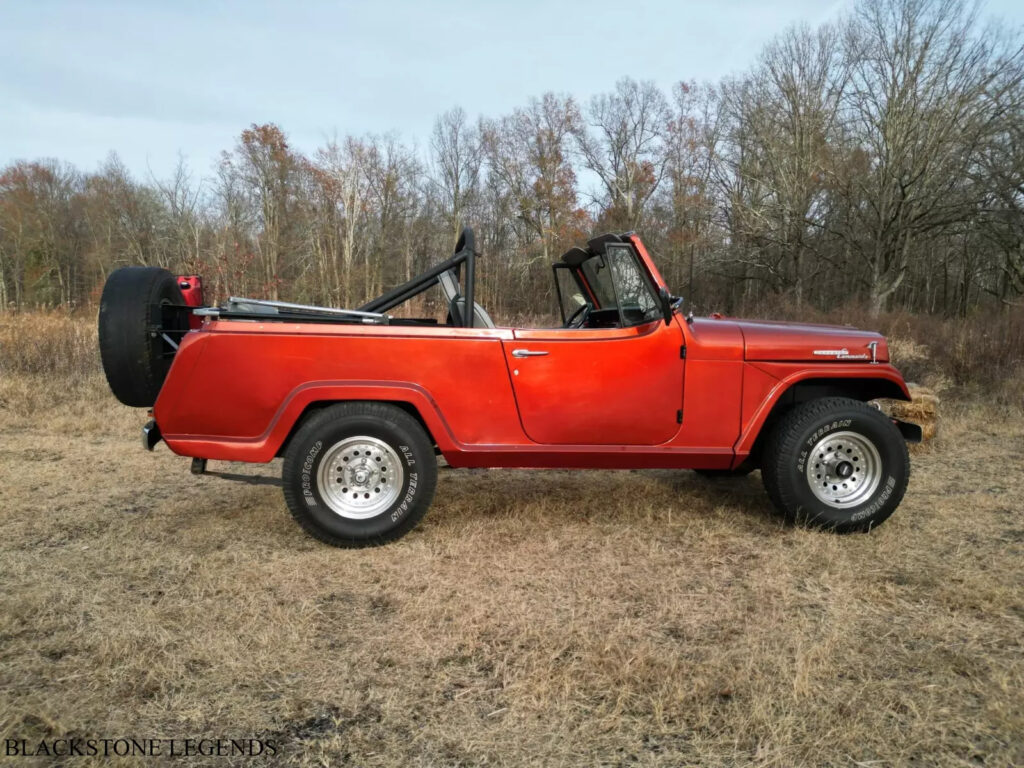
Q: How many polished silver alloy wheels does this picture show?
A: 2